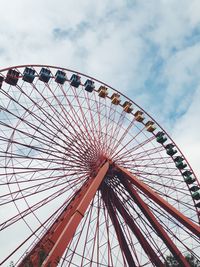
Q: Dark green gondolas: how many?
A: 5